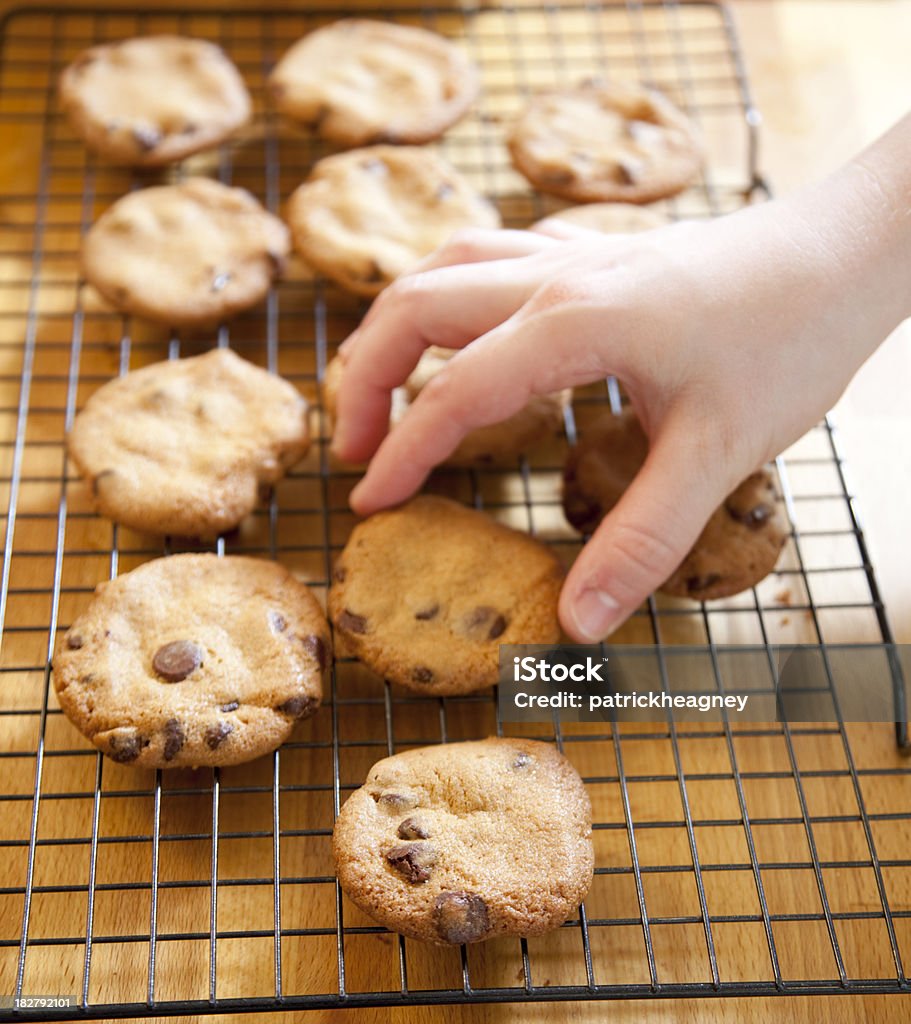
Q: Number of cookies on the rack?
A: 12